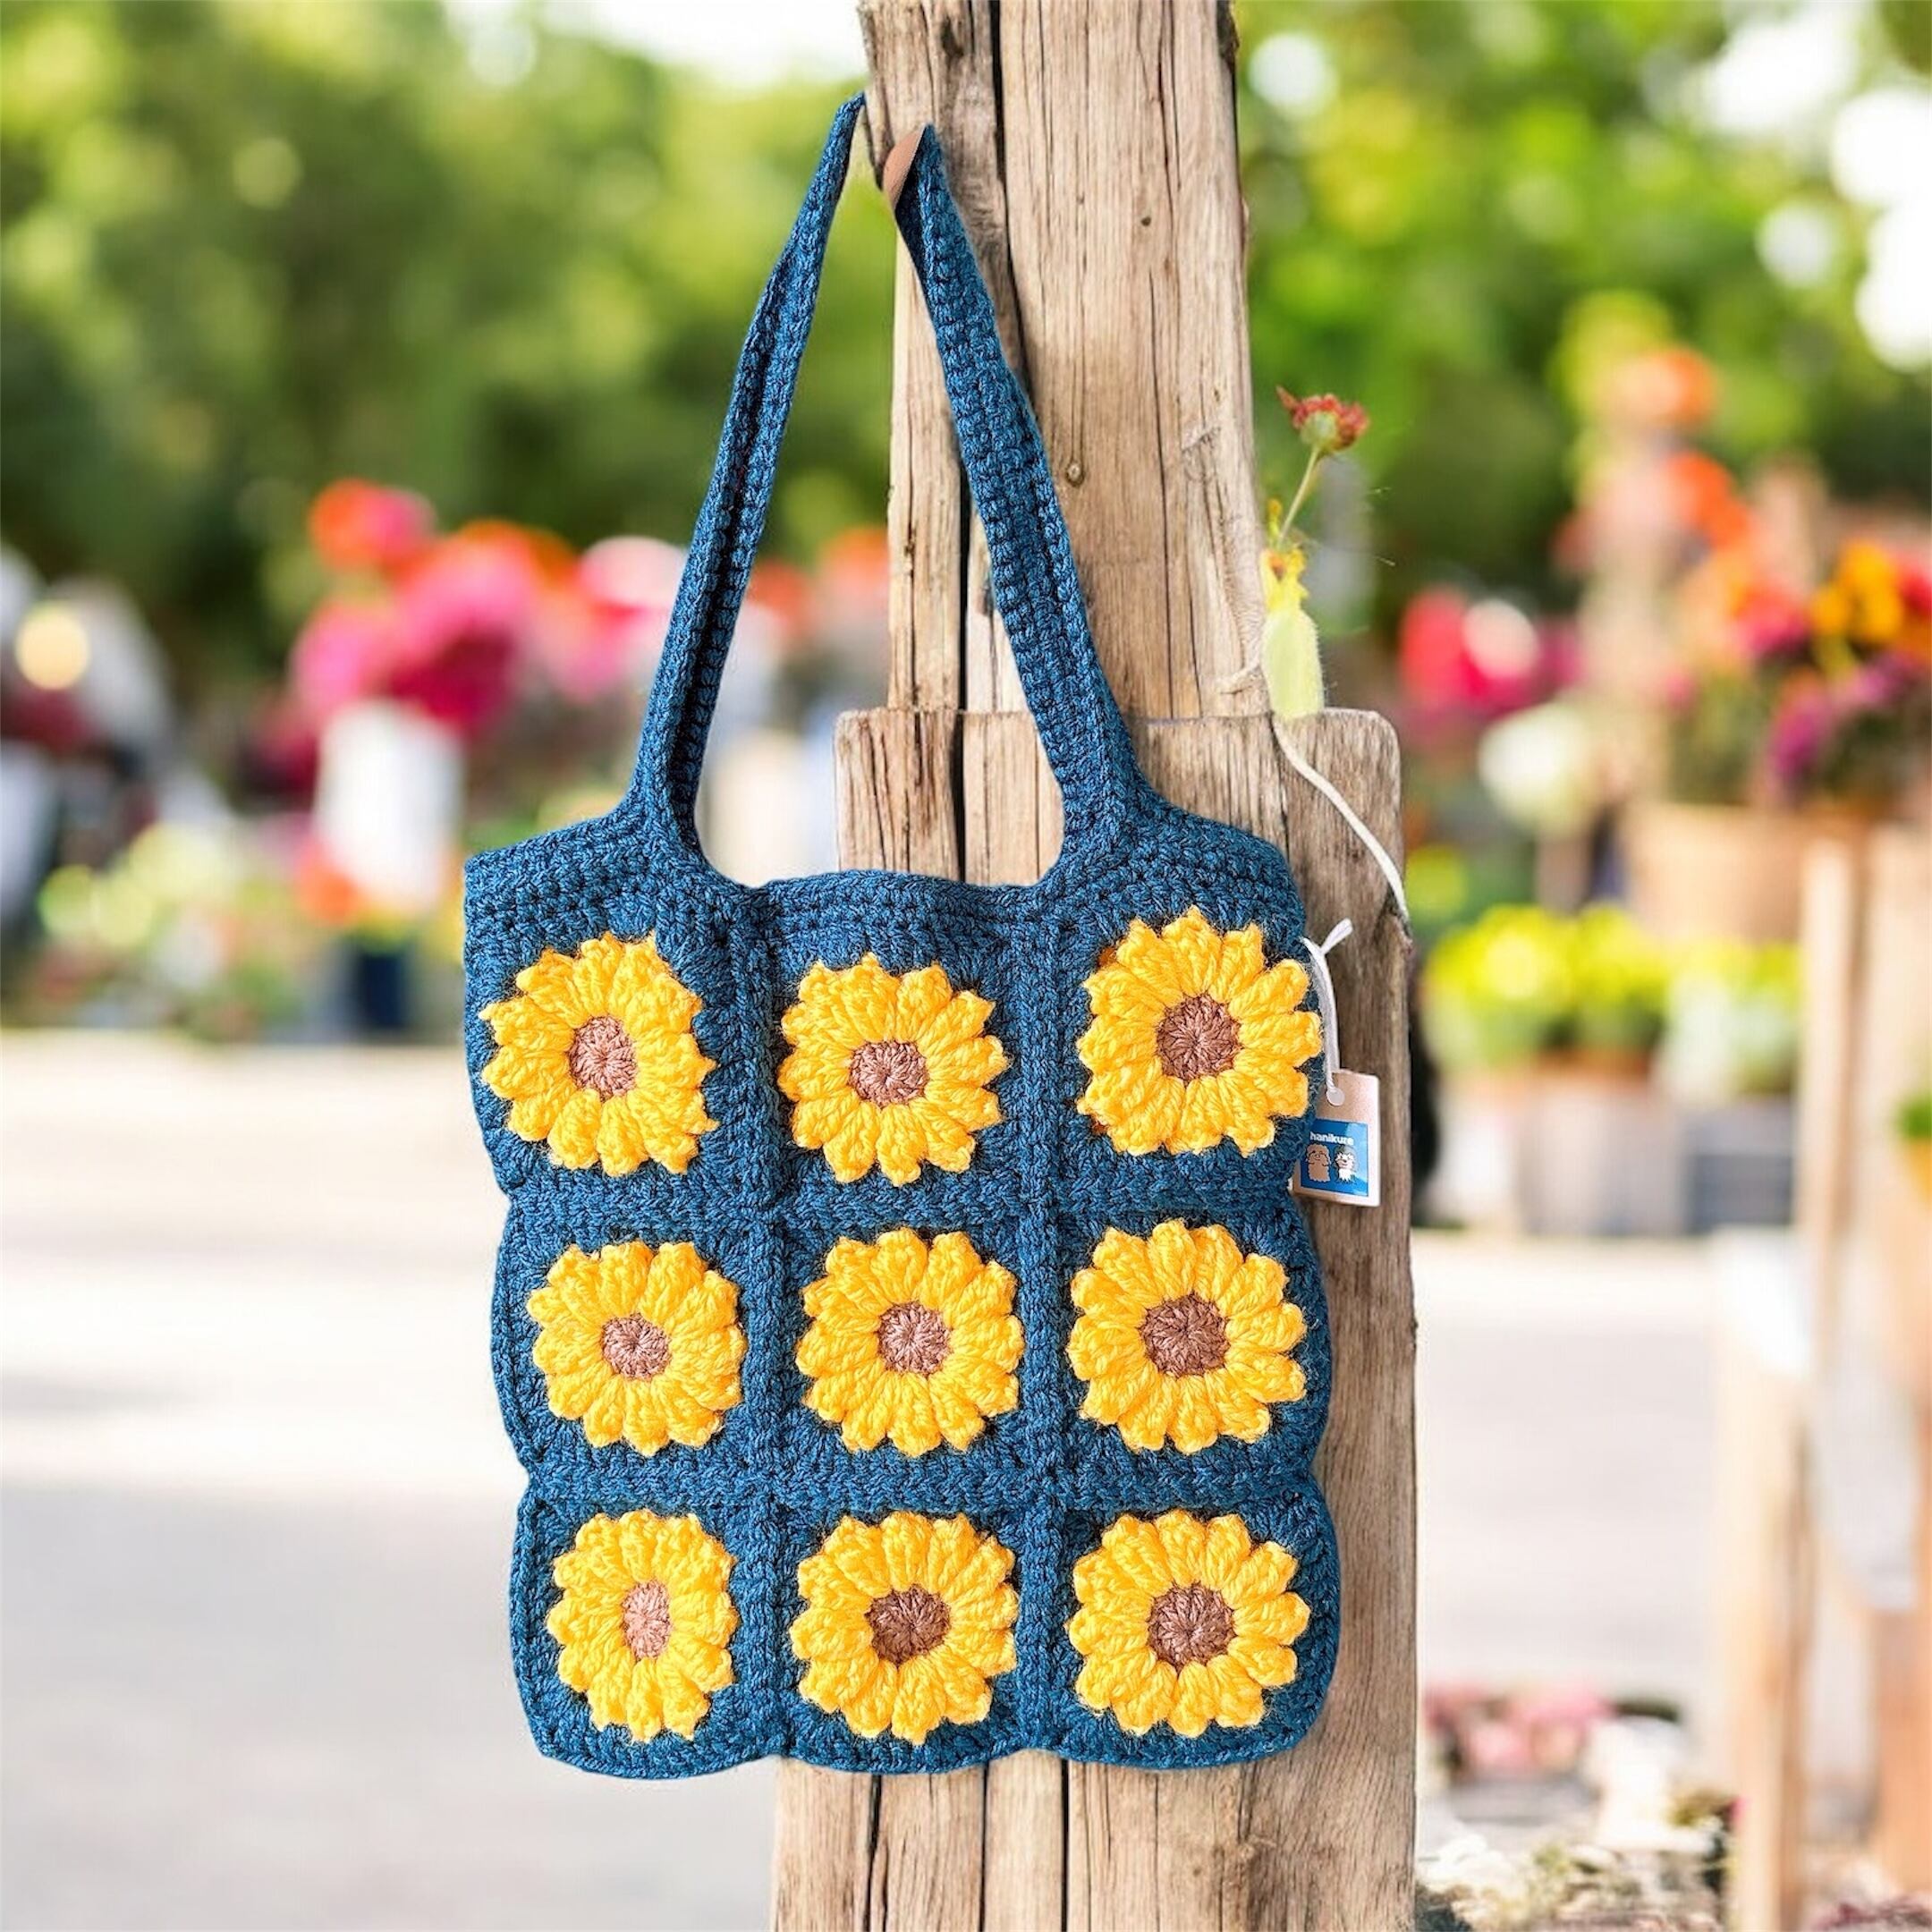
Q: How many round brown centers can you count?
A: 9